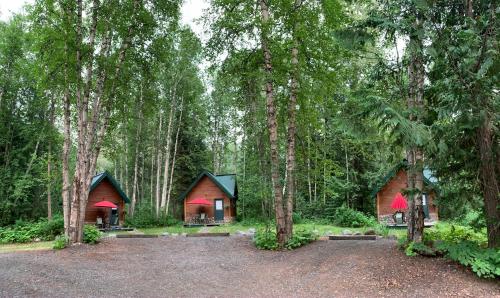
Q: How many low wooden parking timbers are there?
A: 3